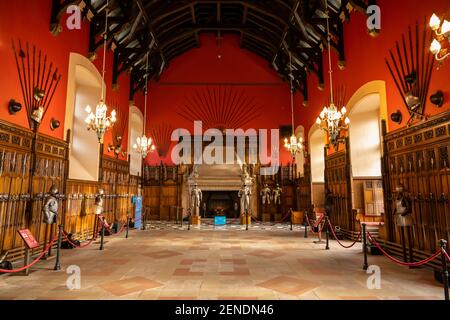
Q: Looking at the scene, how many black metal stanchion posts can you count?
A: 11